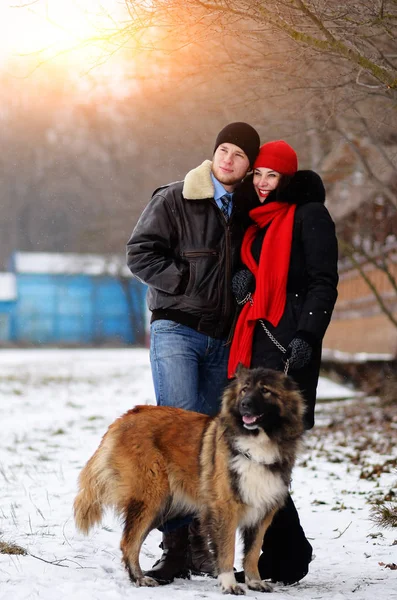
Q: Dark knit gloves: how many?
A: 2